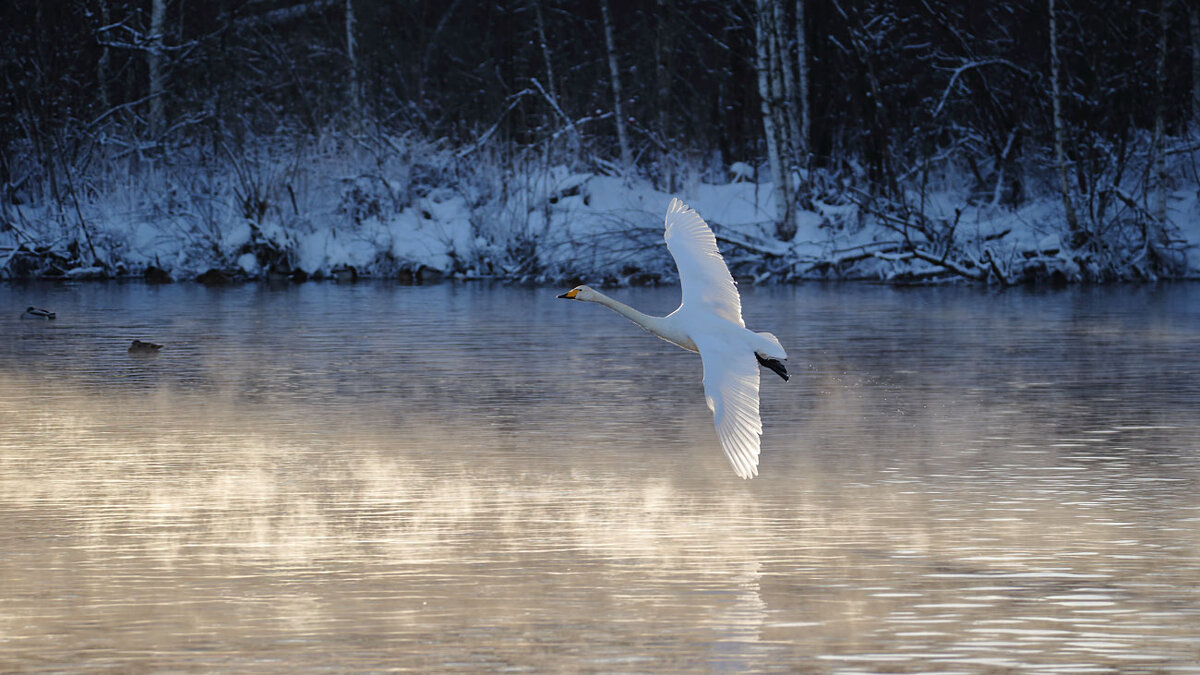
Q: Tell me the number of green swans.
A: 0